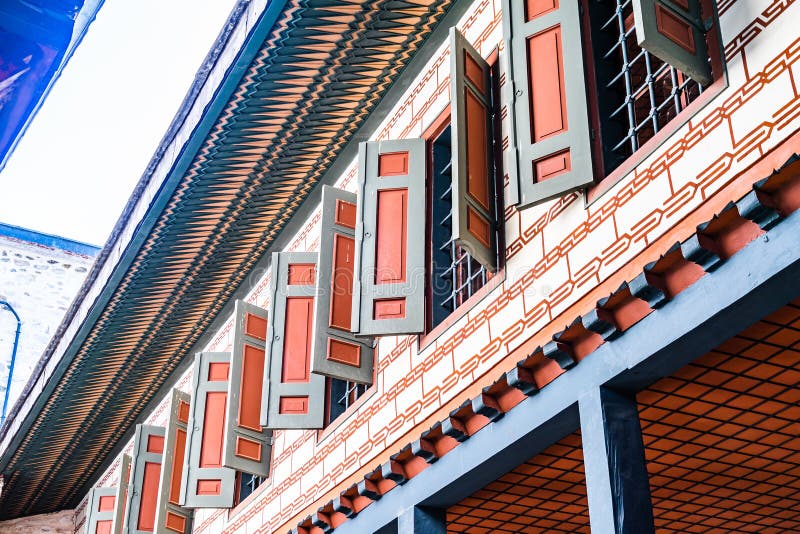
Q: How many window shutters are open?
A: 12